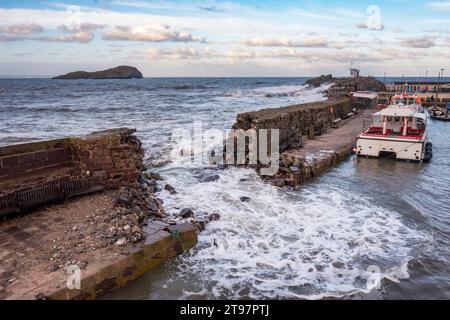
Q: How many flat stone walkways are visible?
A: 2